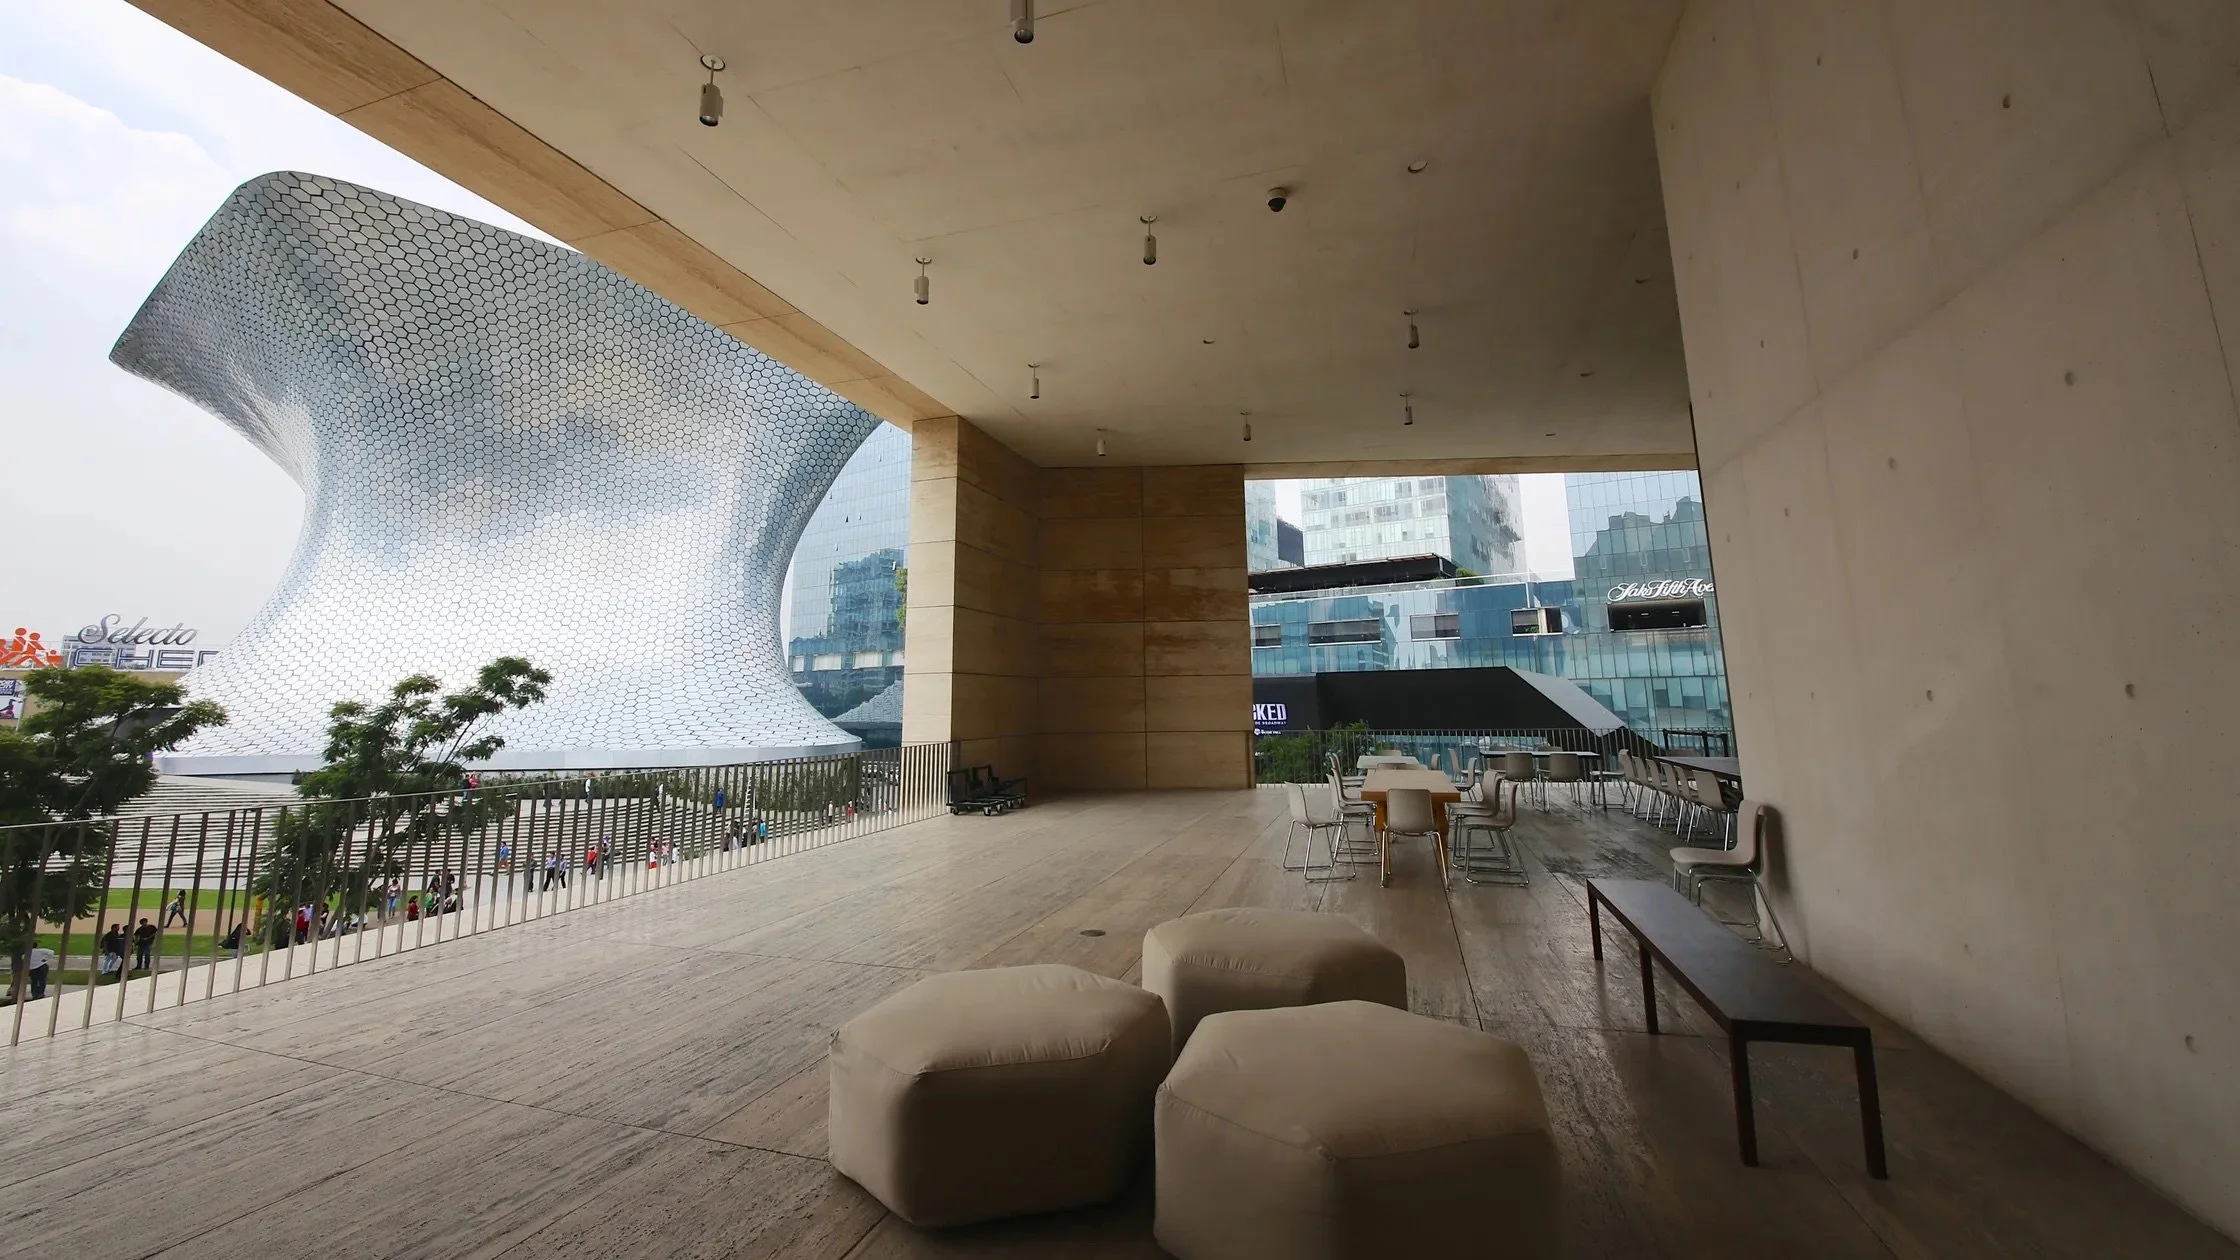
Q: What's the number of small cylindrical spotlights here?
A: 9